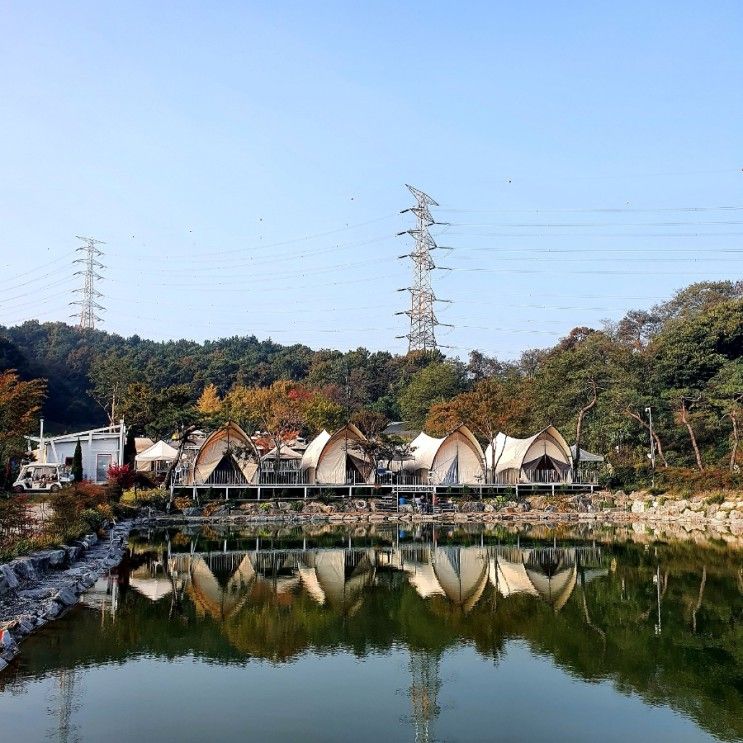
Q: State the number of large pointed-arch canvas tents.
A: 4